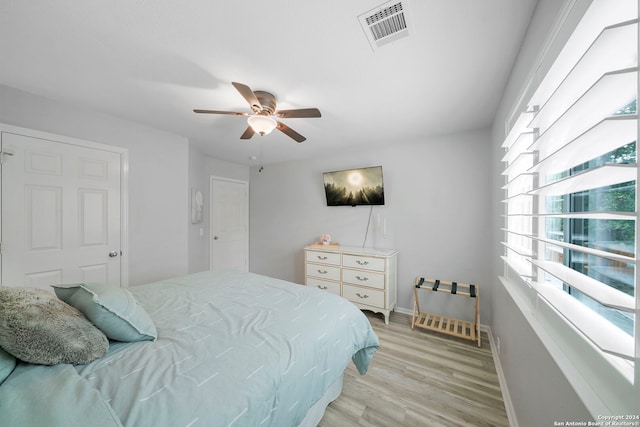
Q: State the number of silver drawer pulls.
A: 6